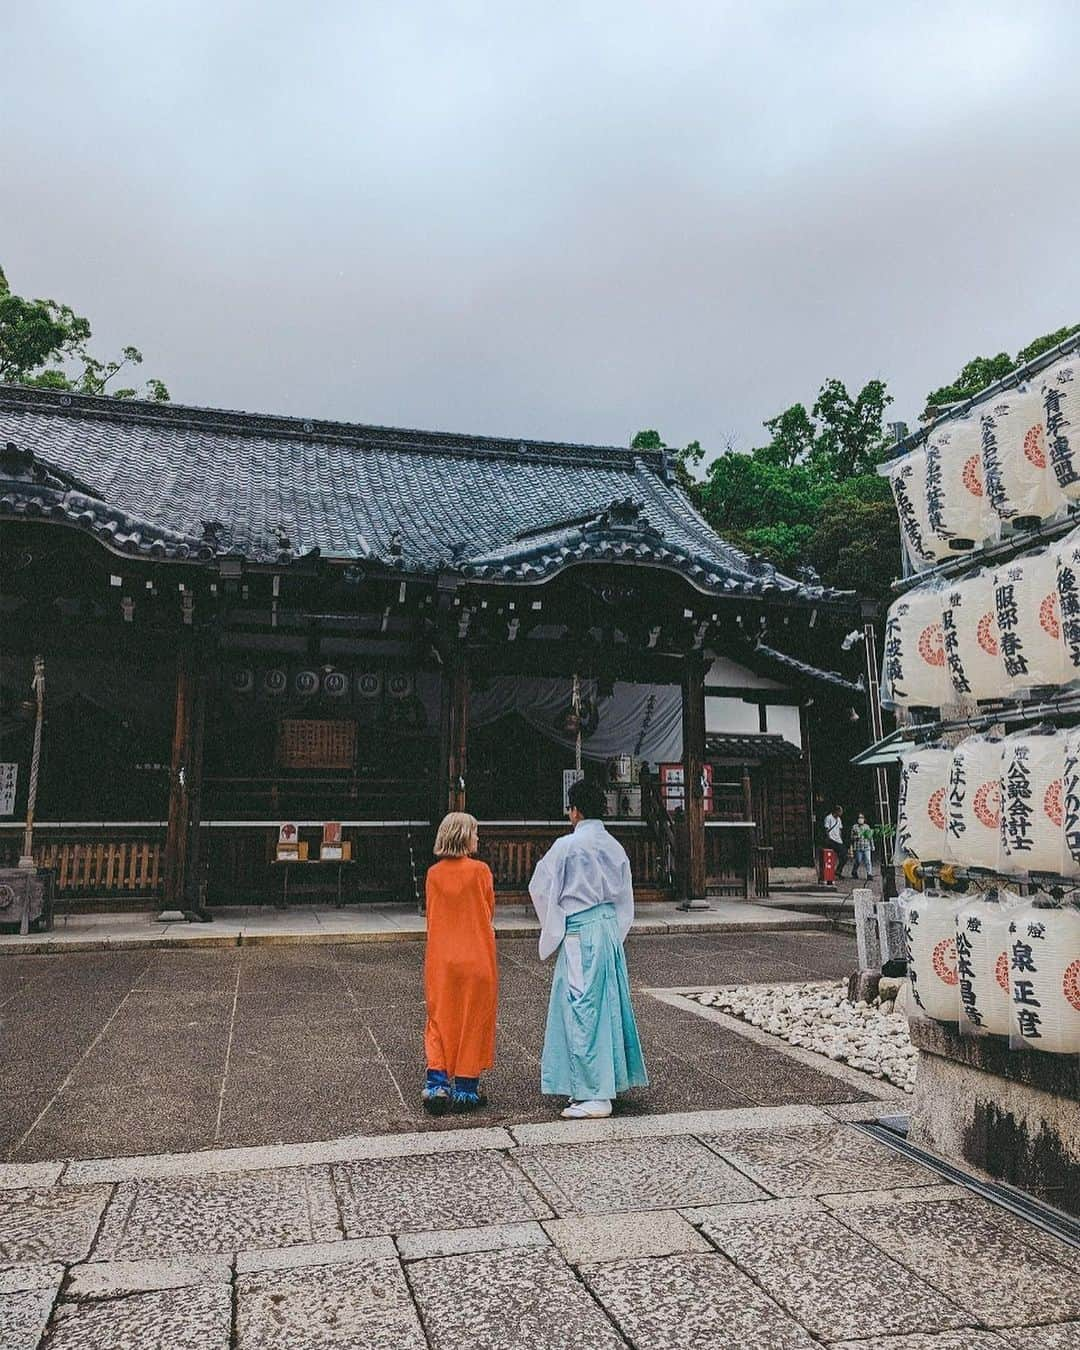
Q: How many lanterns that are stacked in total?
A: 15